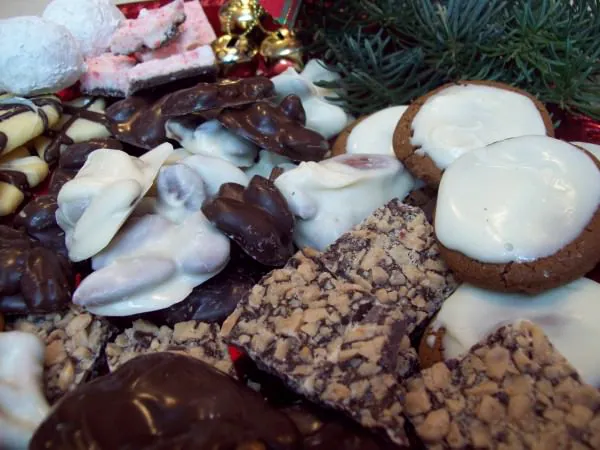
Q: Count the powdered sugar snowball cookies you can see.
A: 2